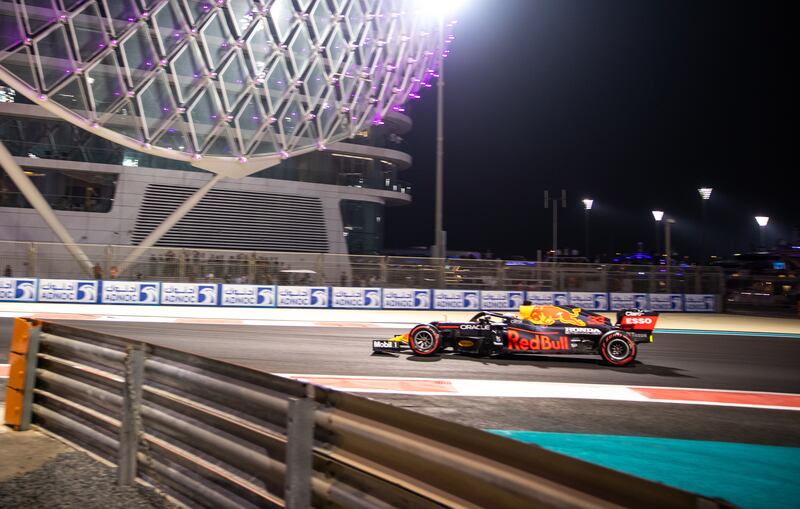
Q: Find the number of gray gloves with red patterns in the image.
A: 0